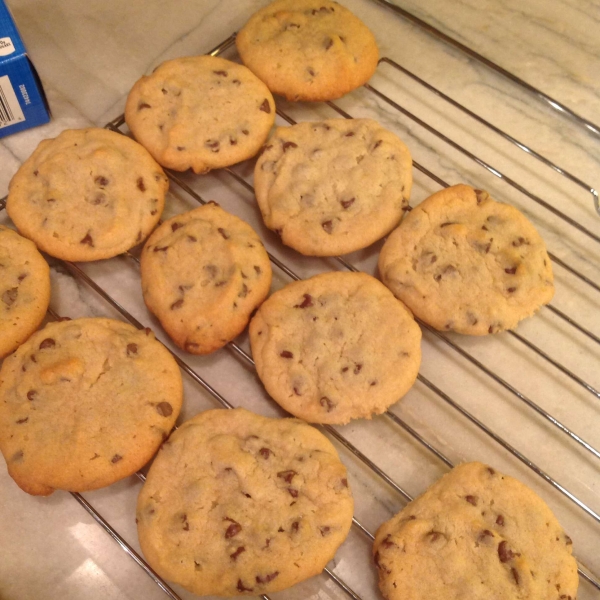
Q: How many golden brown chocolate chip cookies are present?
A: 11